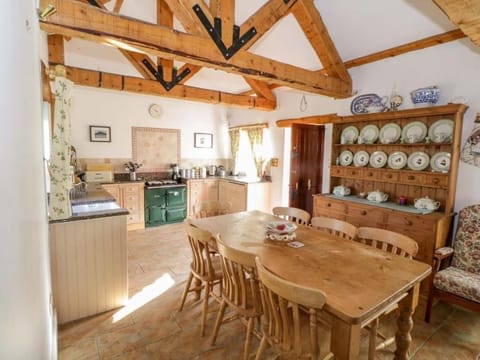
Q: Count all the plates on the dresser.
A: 11